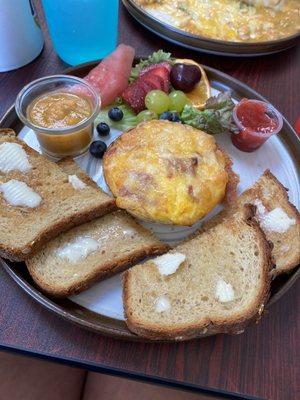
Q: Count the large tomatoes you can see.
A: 0